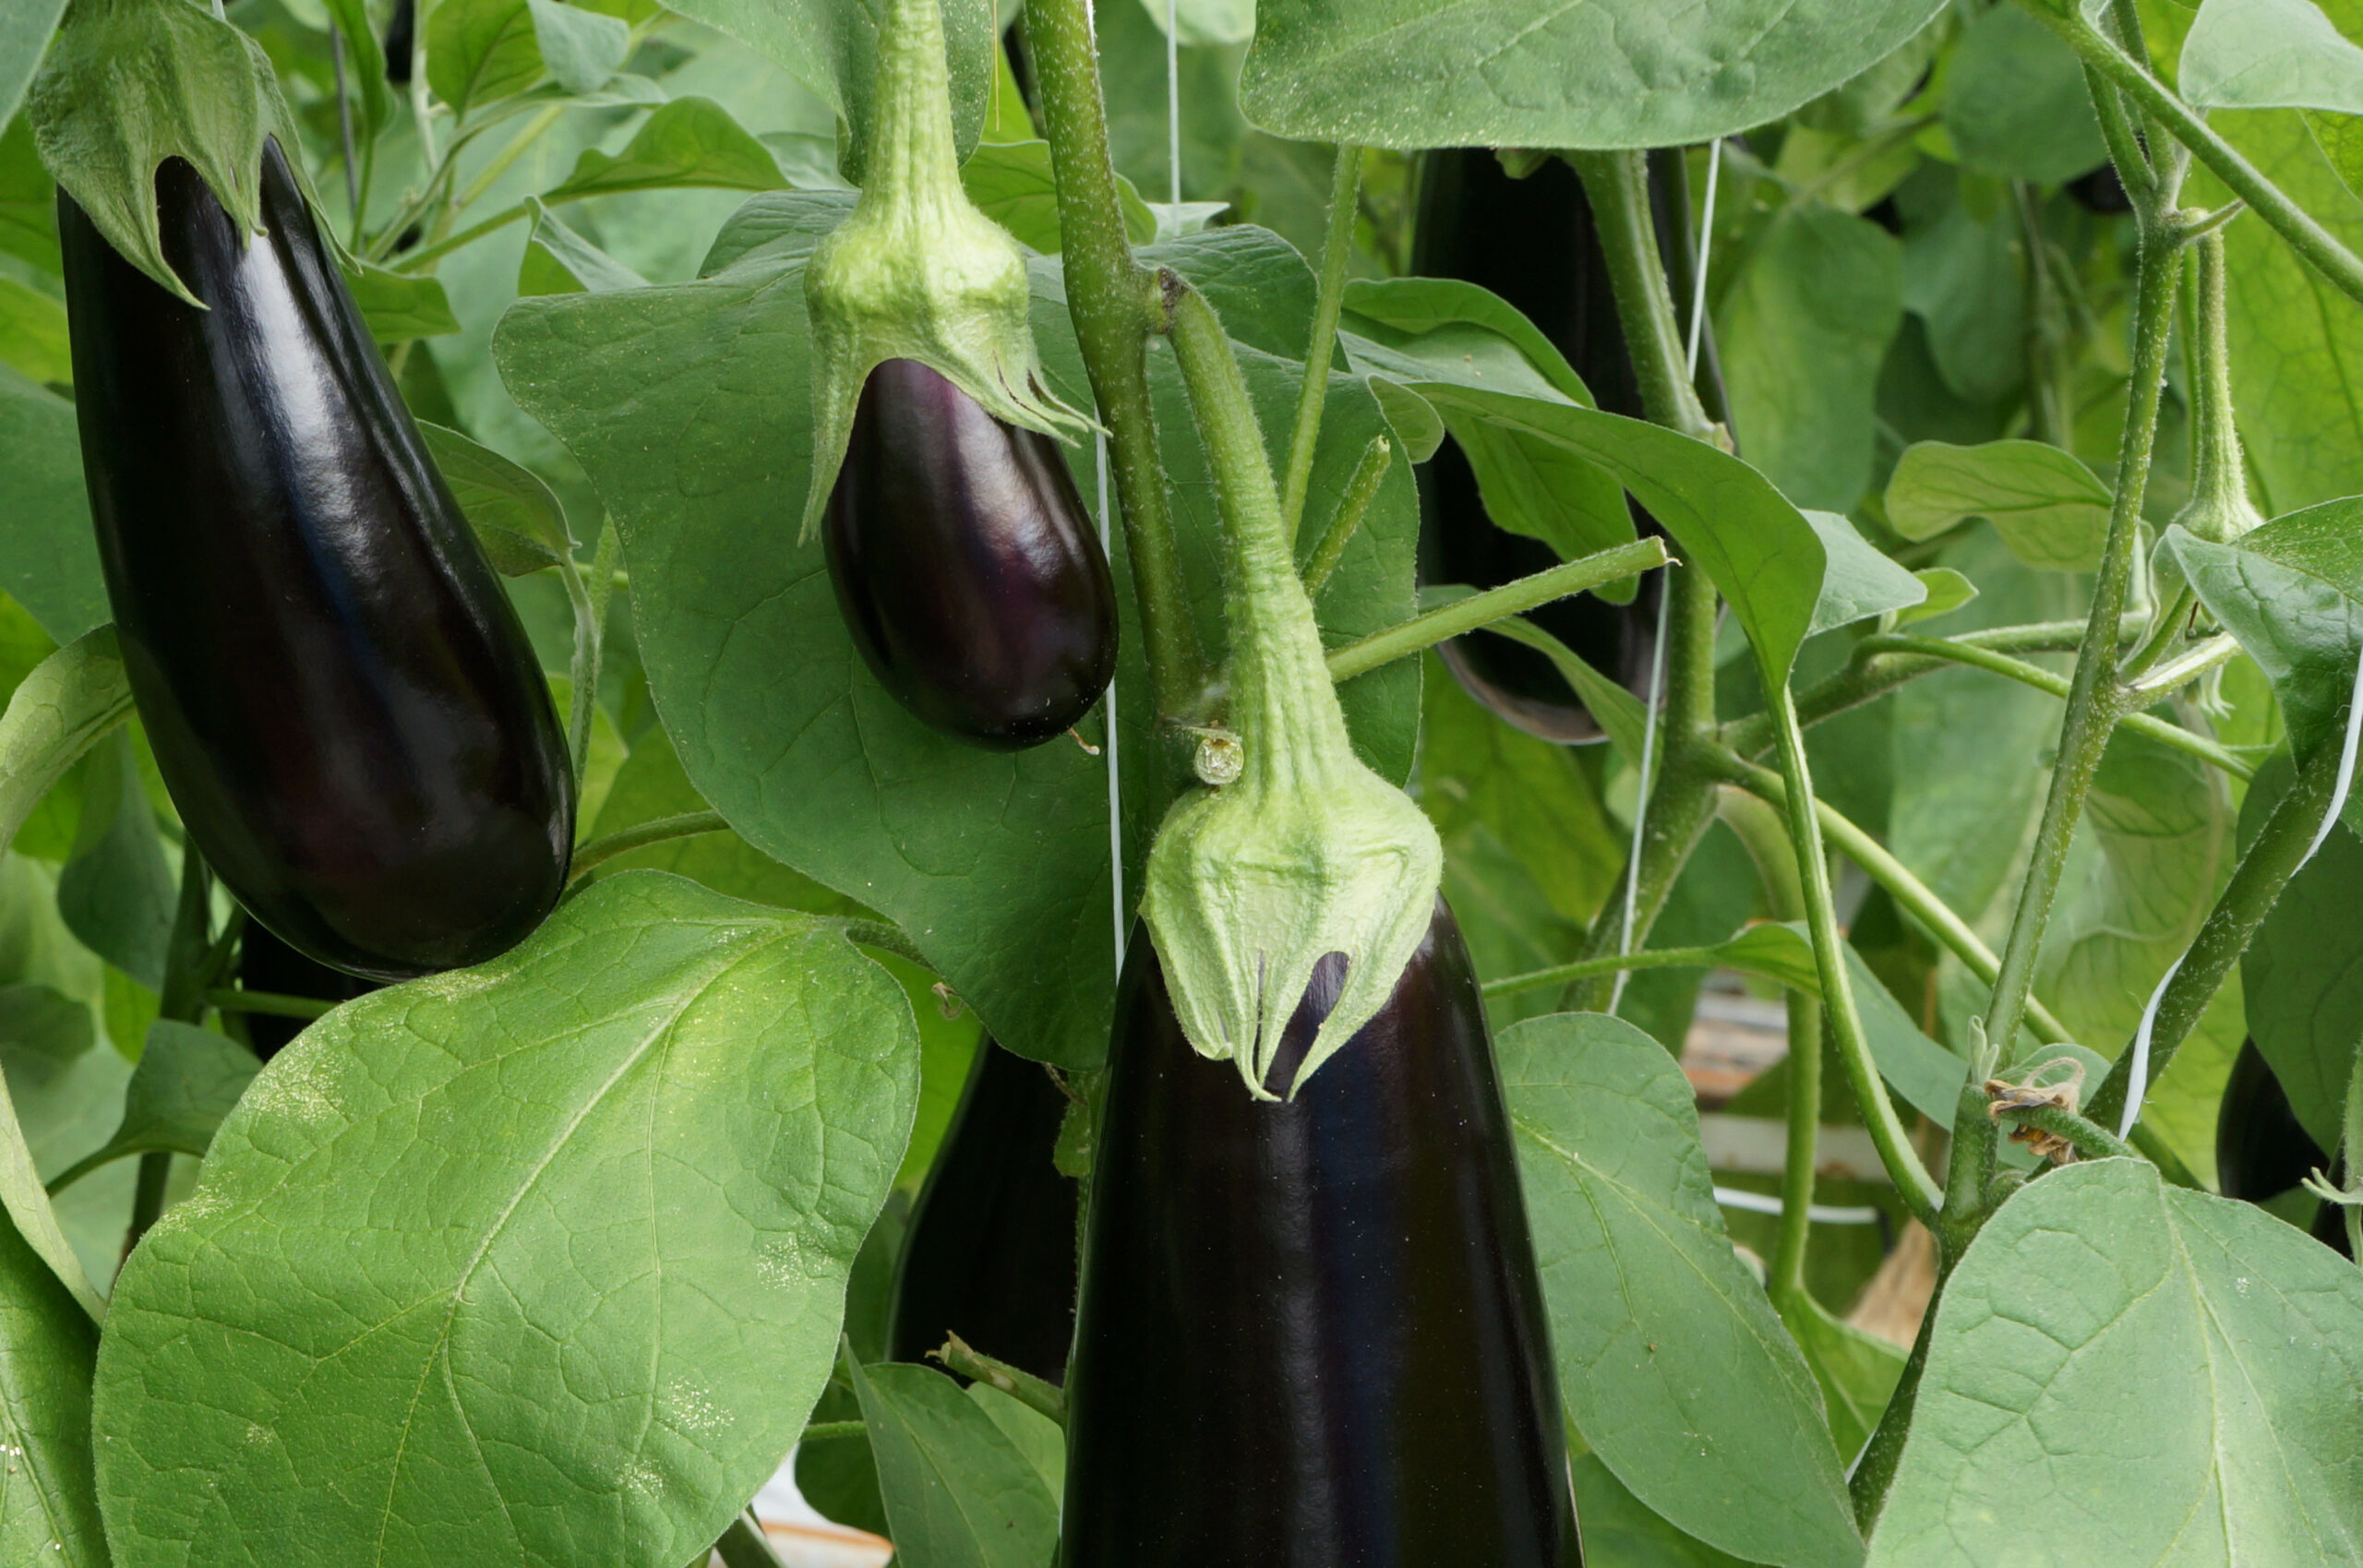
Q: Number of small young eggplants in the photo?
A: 1